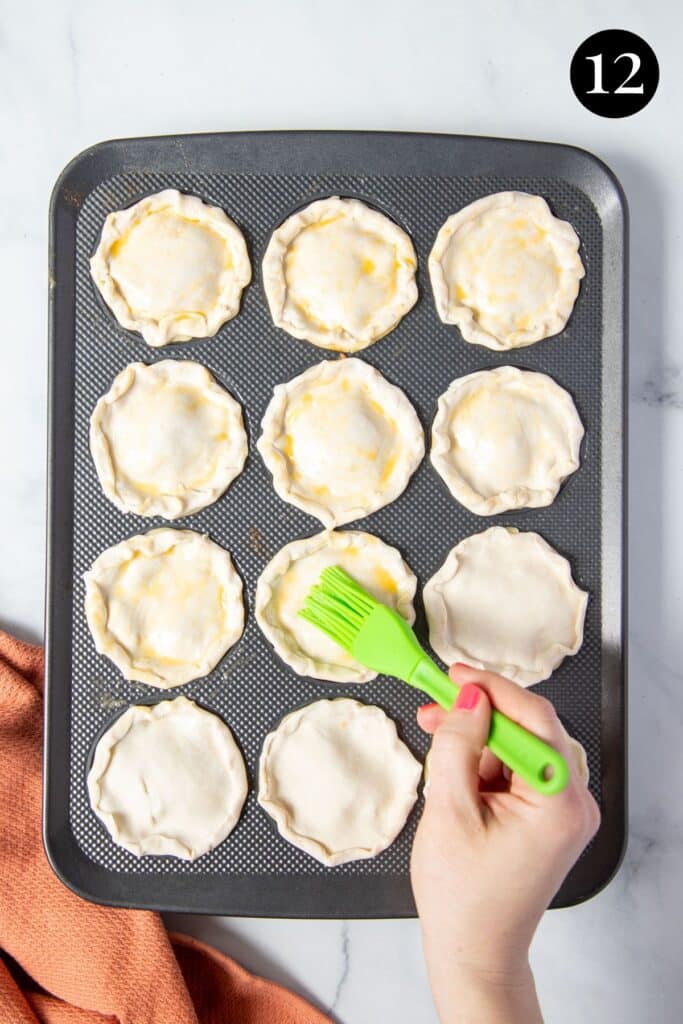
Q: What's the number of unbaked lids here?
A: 12